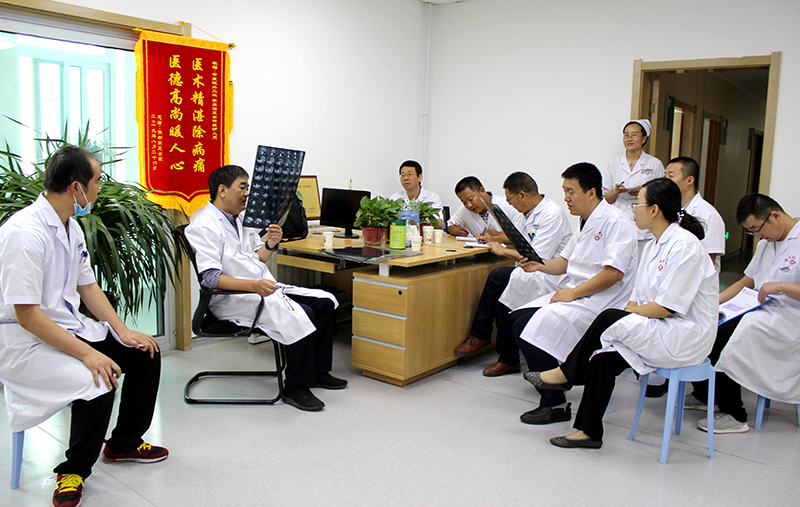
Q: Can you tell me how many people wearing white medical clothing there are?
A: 10